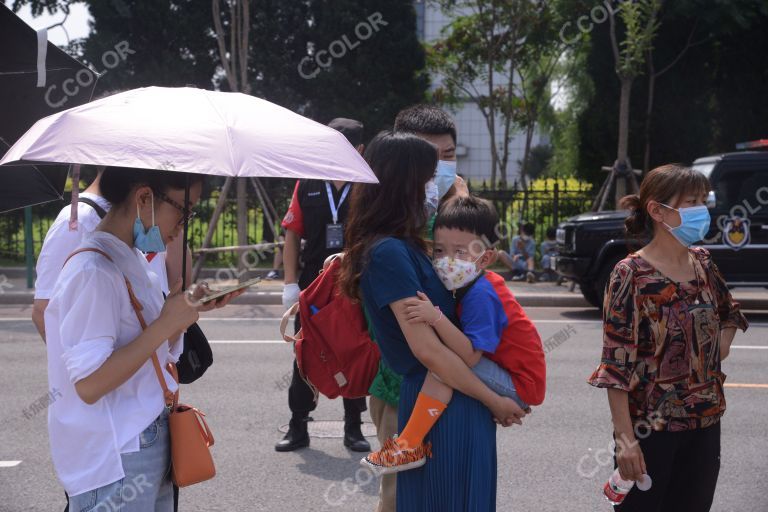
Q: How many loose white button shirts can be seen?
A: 1